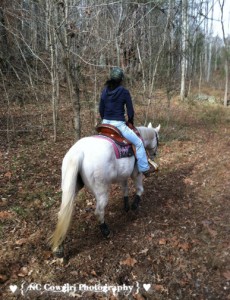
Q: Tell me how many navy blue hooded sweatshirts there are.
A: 1